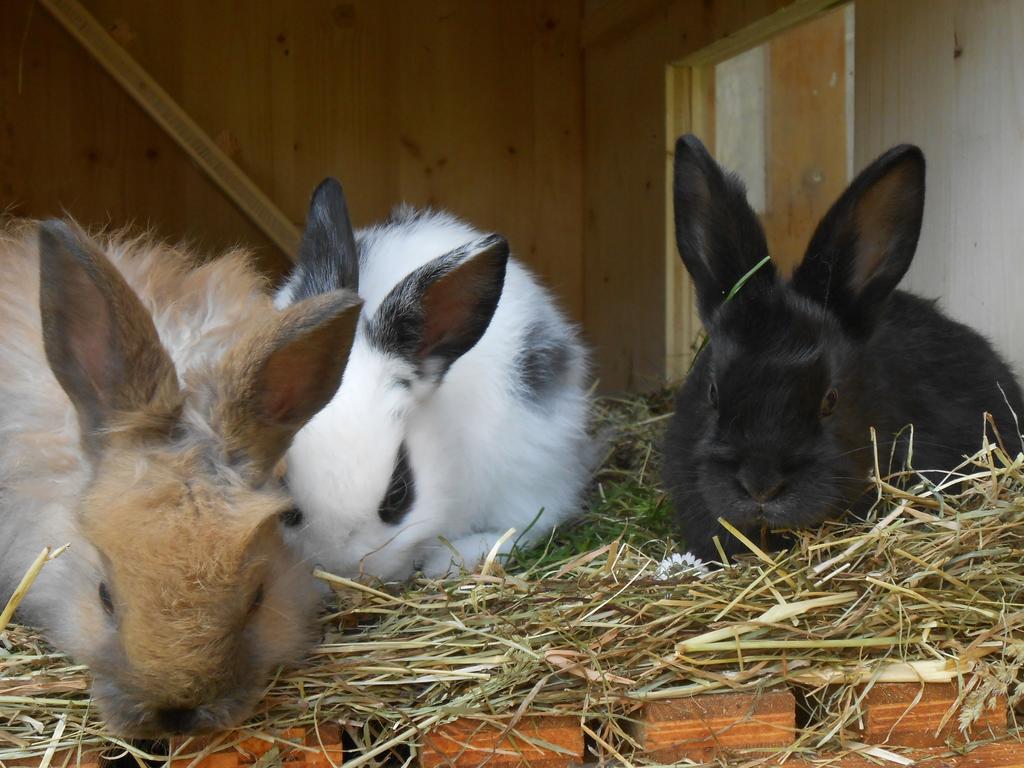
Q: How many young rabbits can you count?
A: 3